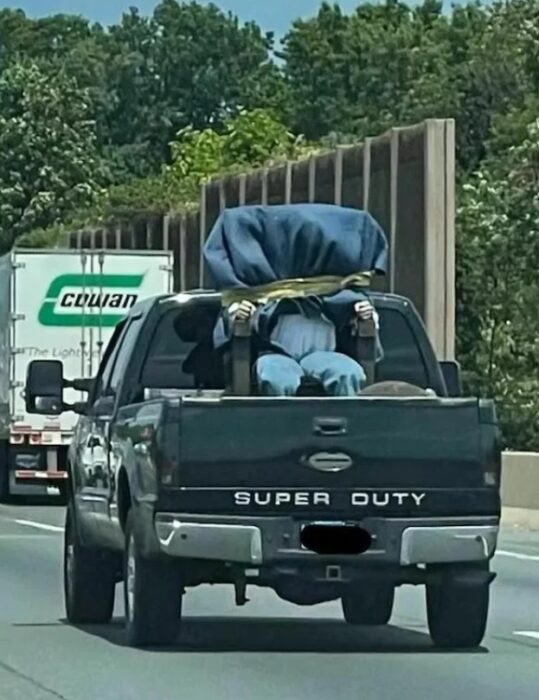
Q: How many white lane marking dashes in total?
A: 3